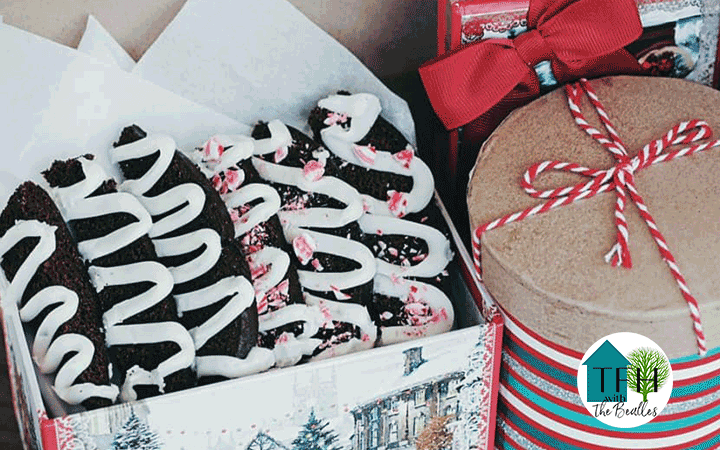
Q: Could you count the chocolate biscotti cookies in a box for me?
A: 6